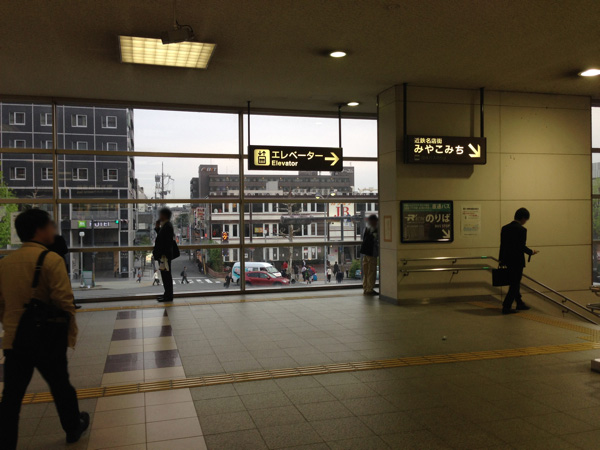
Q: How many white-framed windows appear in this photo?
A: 12